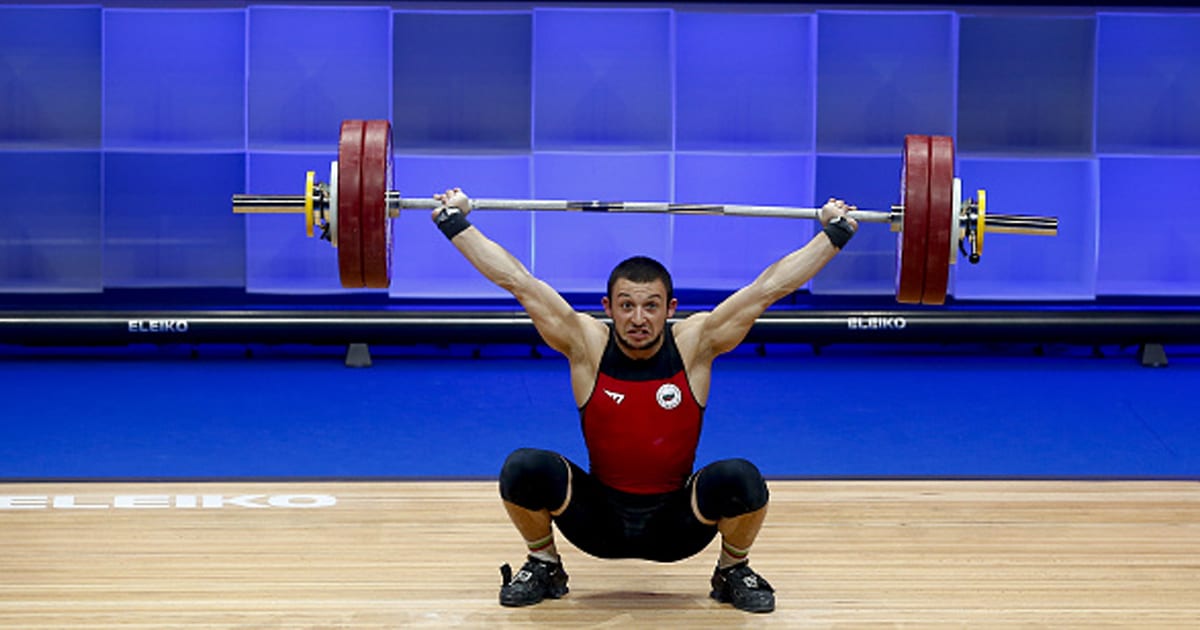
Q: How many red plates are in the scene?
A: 4